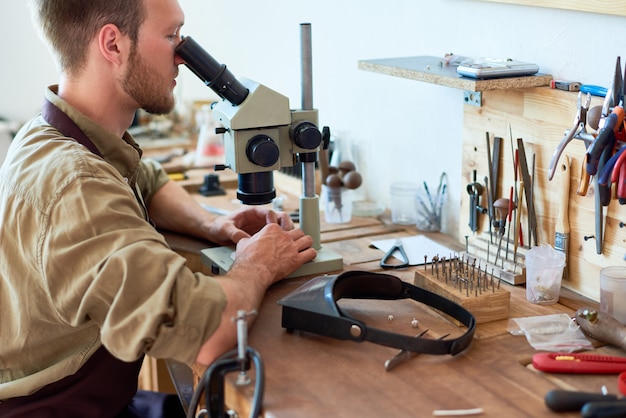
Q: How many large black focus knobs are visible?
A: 2